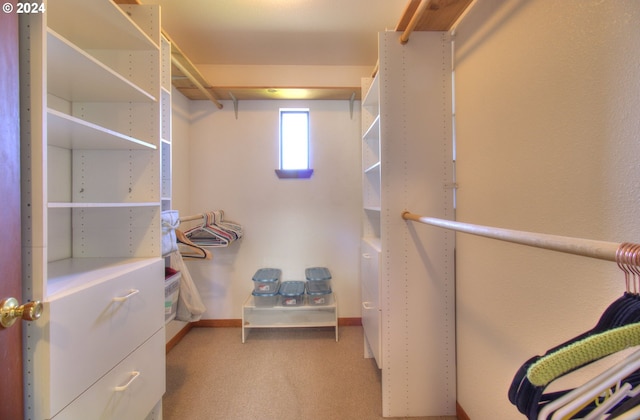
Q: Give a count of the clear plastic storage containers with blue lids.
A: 5